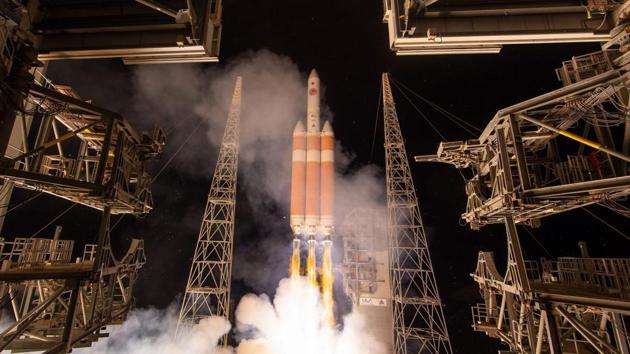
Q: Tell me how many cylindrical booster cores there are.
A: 3